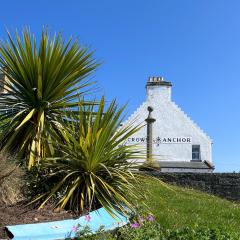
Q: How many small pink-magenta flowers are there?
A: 5